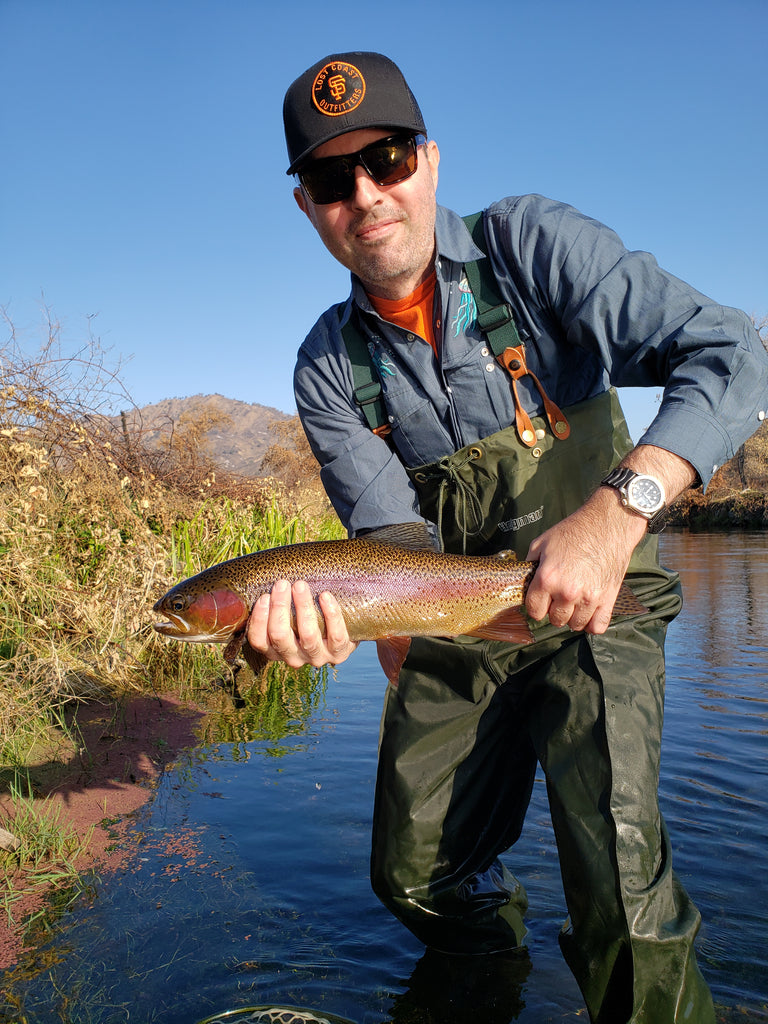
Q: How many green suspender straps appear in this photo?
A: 2